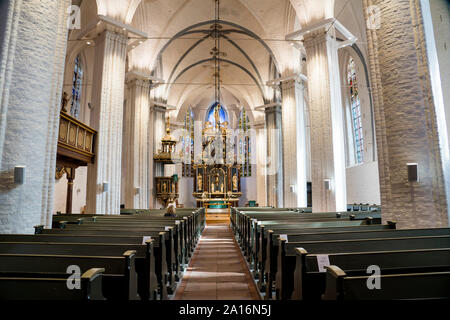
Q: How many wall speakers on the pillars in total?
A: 6